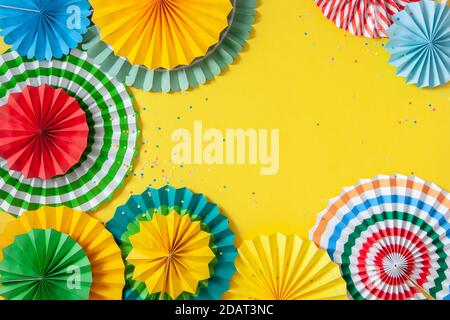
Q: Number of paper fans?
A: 14